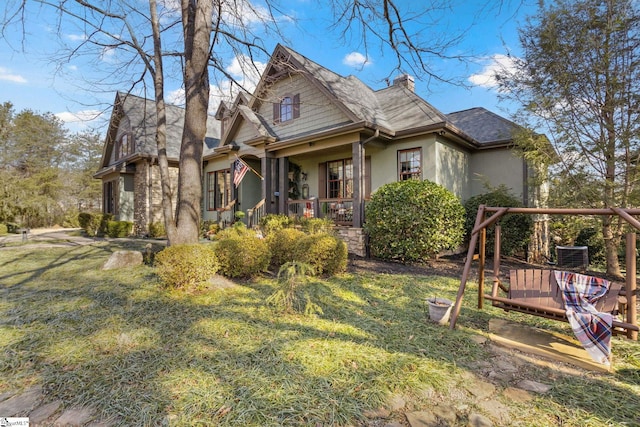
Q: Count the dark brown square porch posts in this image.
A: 4